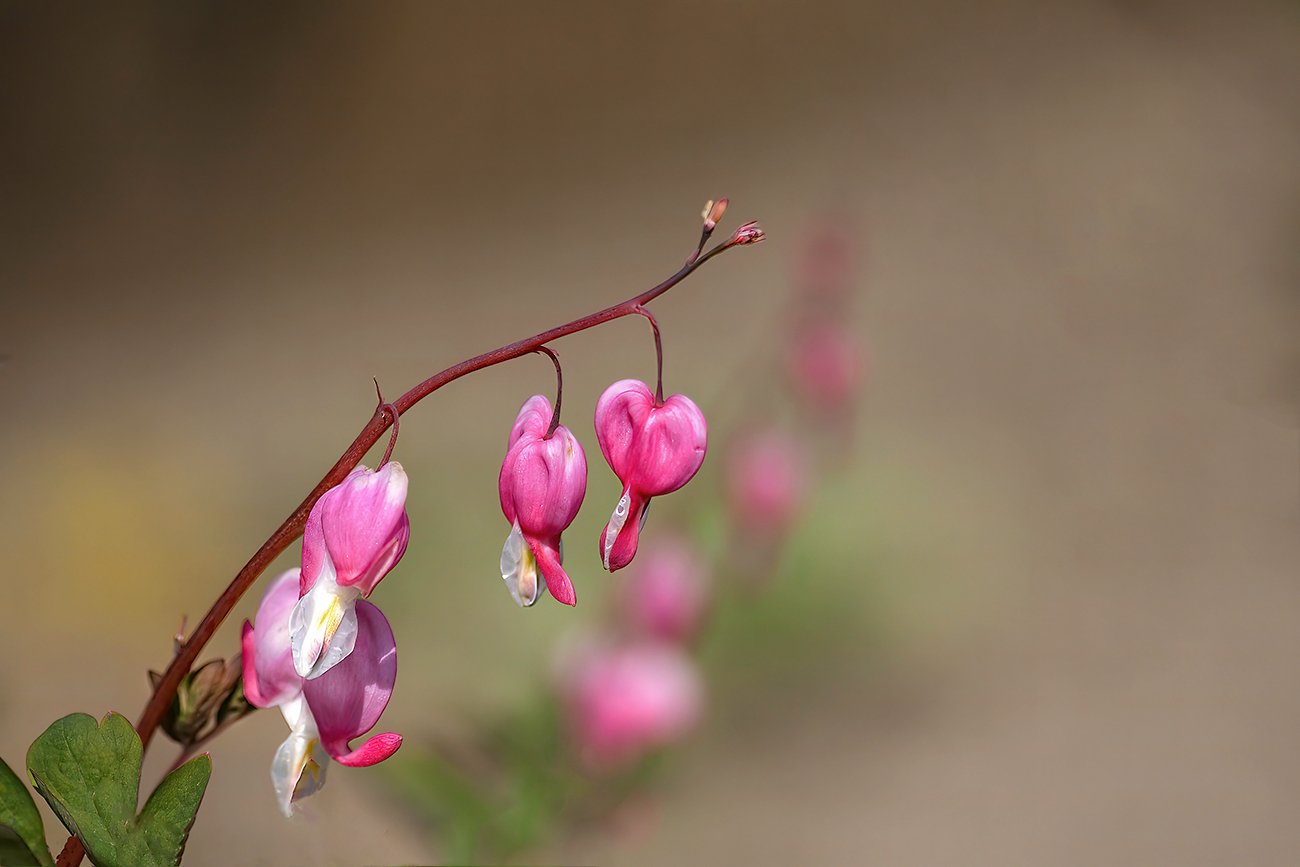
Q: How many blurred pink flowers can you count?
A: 5